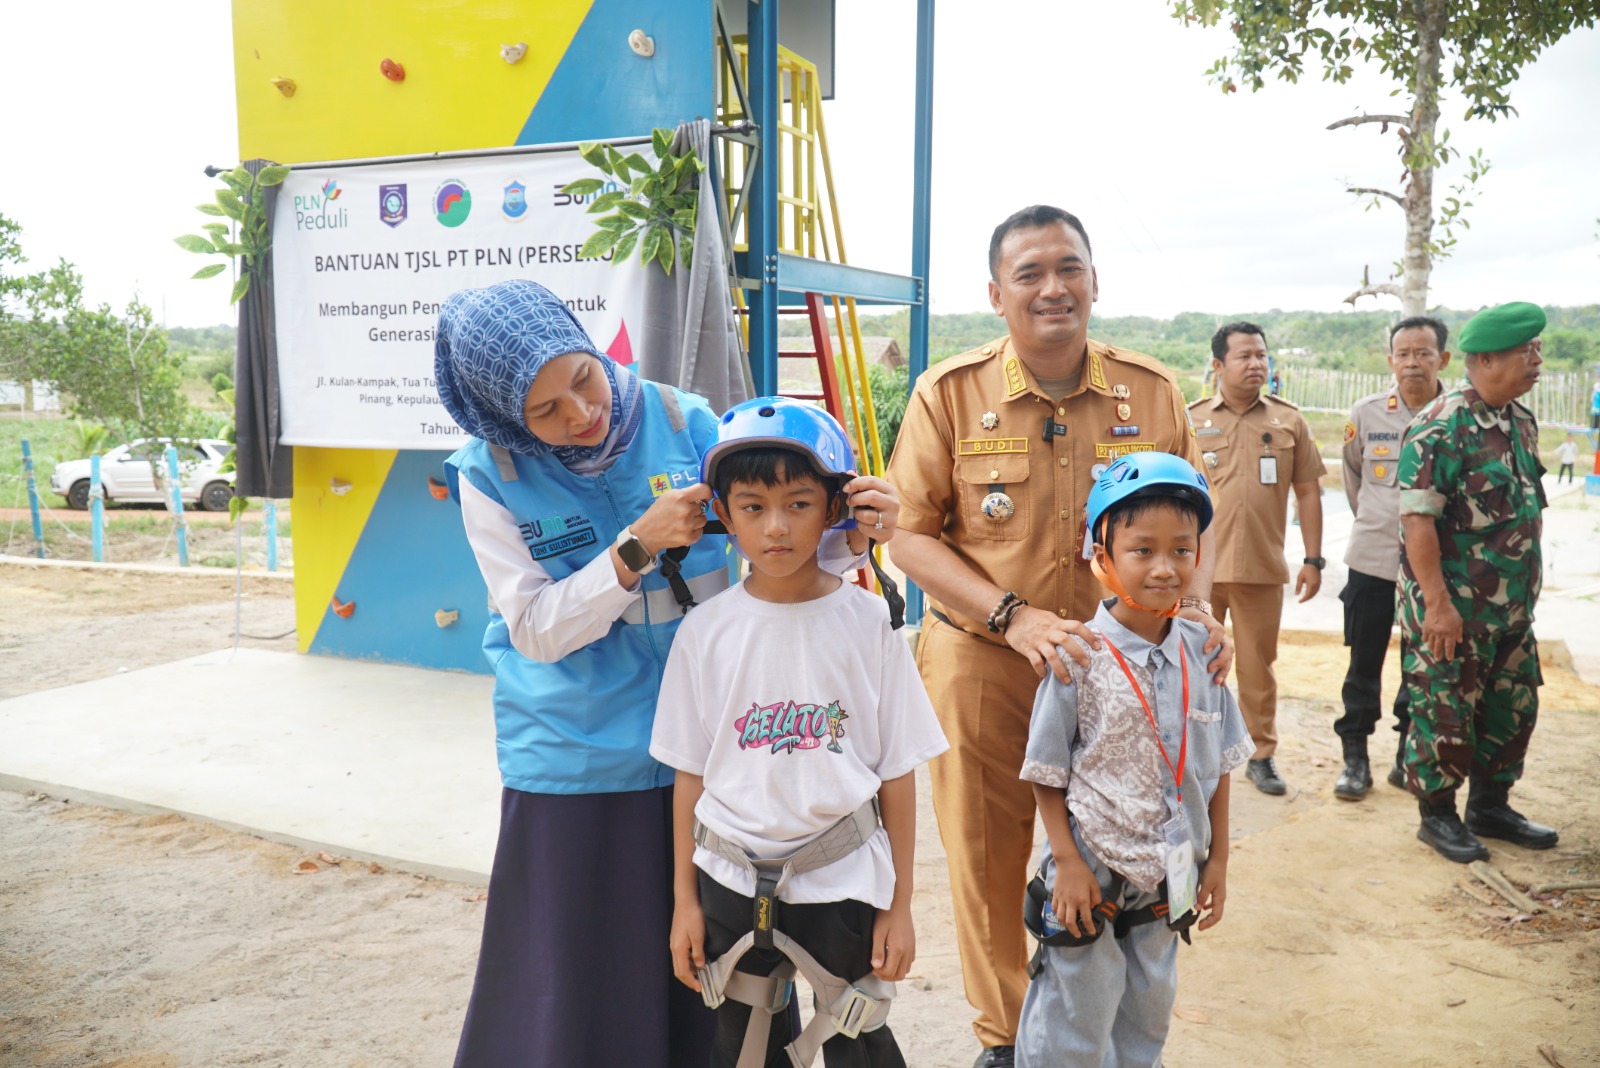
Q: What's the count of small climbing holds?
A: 8